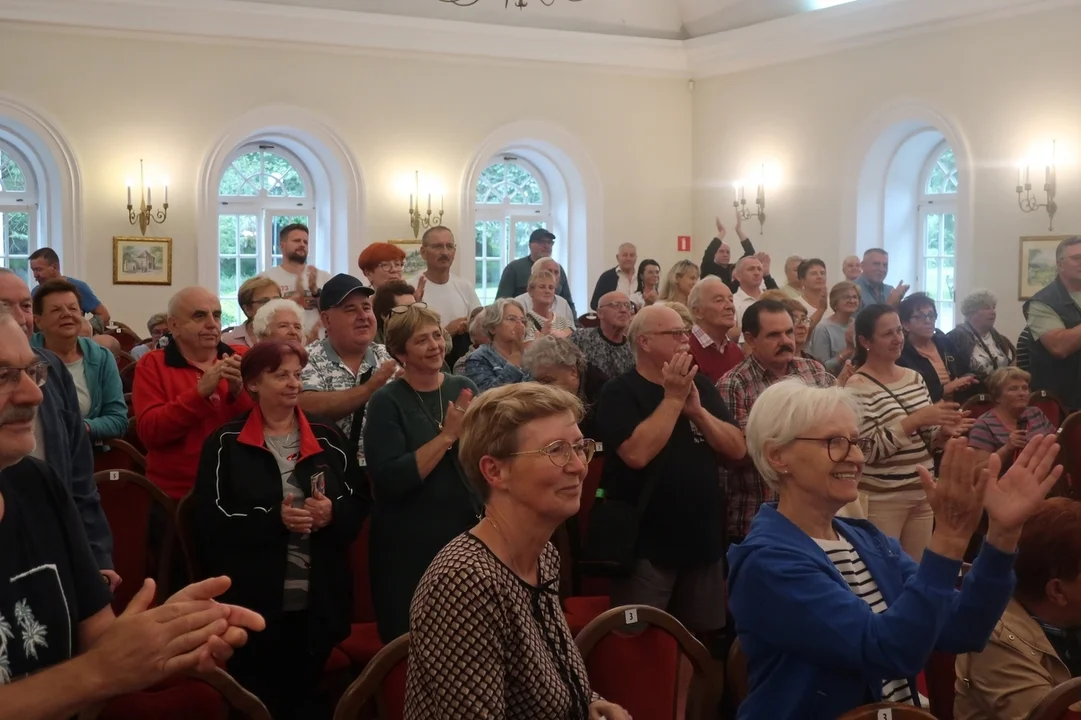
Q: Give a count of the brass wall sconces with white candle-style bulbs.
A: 4